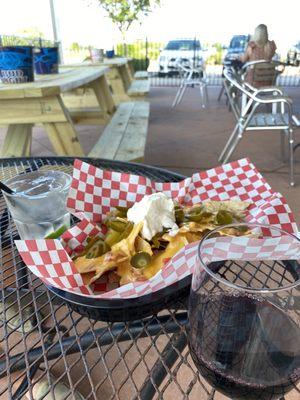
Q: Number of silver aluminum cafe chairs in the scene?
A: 3